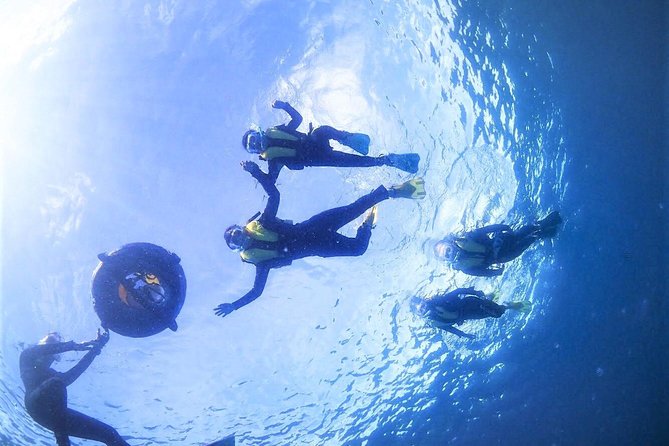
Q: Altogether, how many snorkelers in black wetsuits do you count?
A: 5